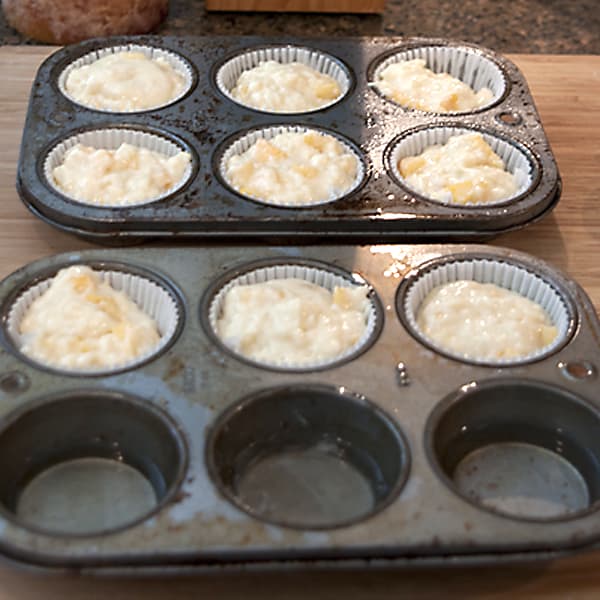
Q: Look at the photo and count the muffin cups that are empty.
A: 3